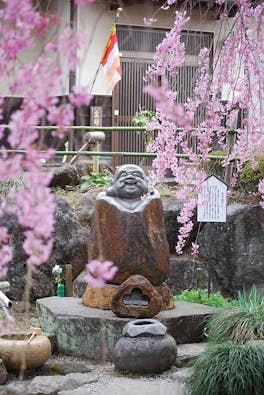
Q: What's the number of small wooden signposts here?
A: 1